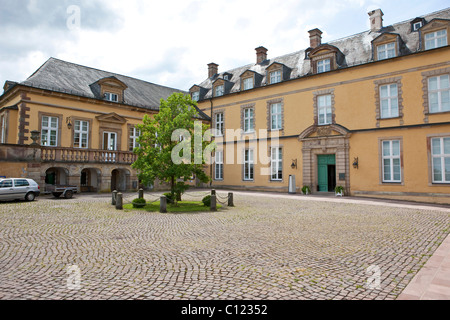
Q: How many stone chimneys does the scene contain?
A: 4